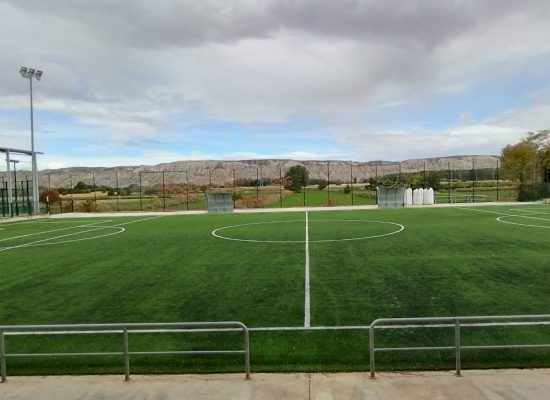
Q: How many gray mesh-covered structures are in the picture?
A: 2